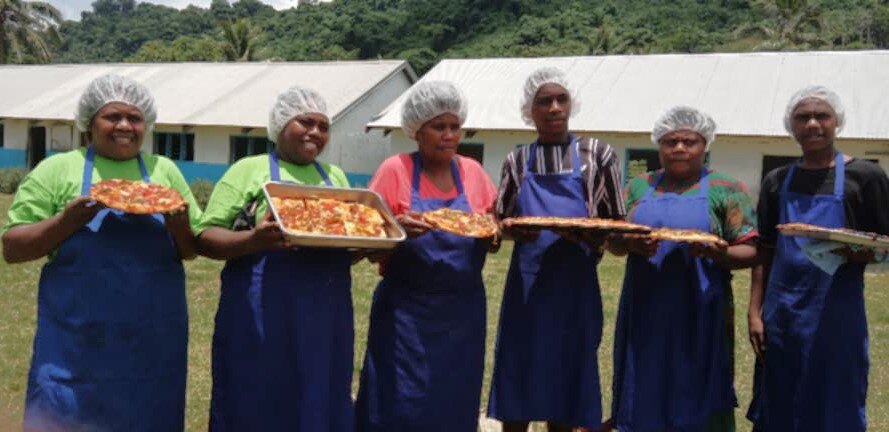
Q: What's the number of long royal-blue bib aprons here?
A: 6